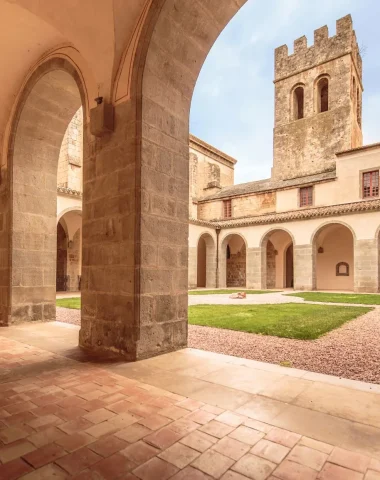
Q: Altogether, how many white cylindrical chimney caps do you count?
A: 0